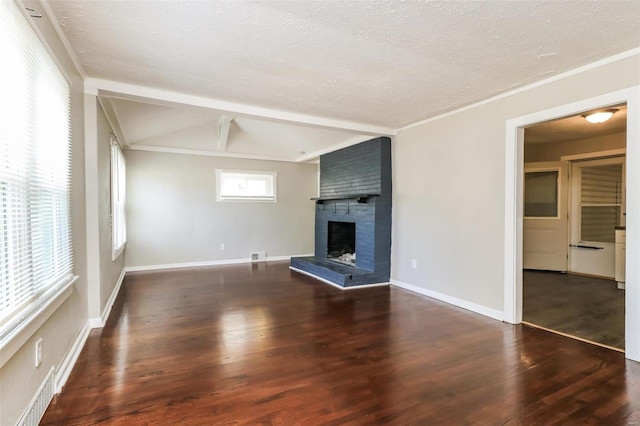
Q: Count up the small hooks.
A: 4